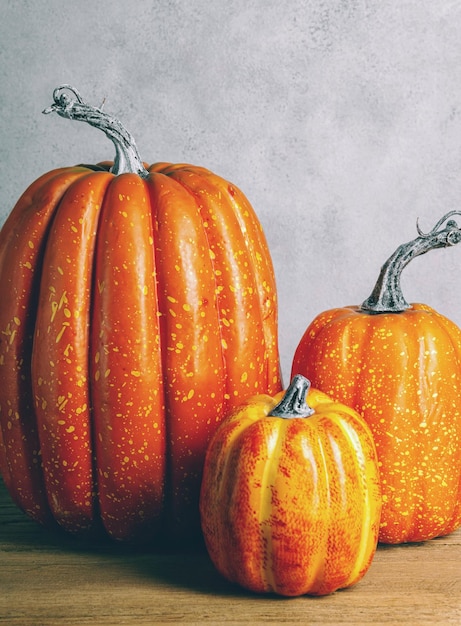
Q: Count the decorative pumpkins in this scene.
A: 3